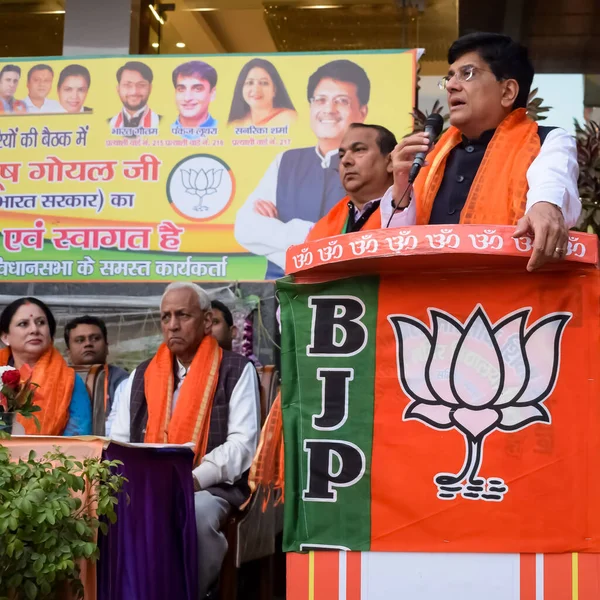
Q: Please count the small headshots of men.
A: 4